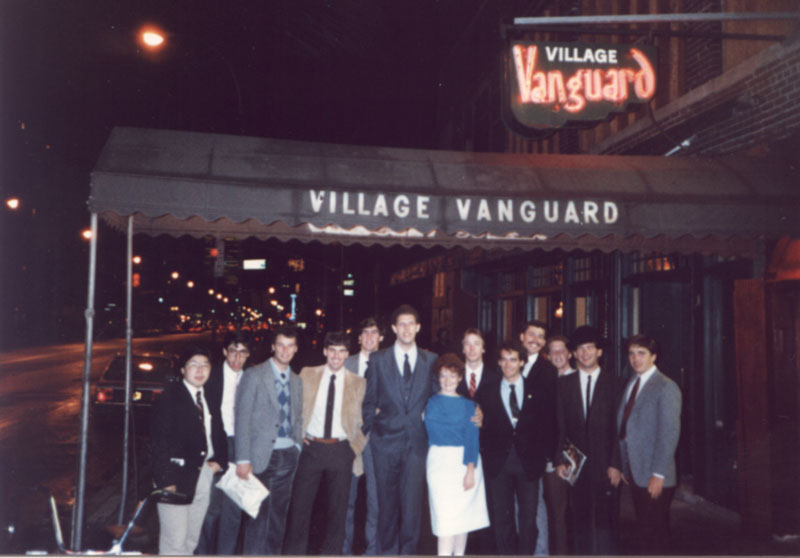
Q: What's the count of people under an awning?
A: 13